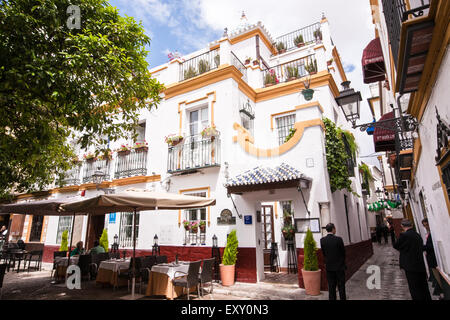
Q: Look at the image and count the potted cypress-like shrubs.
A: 4